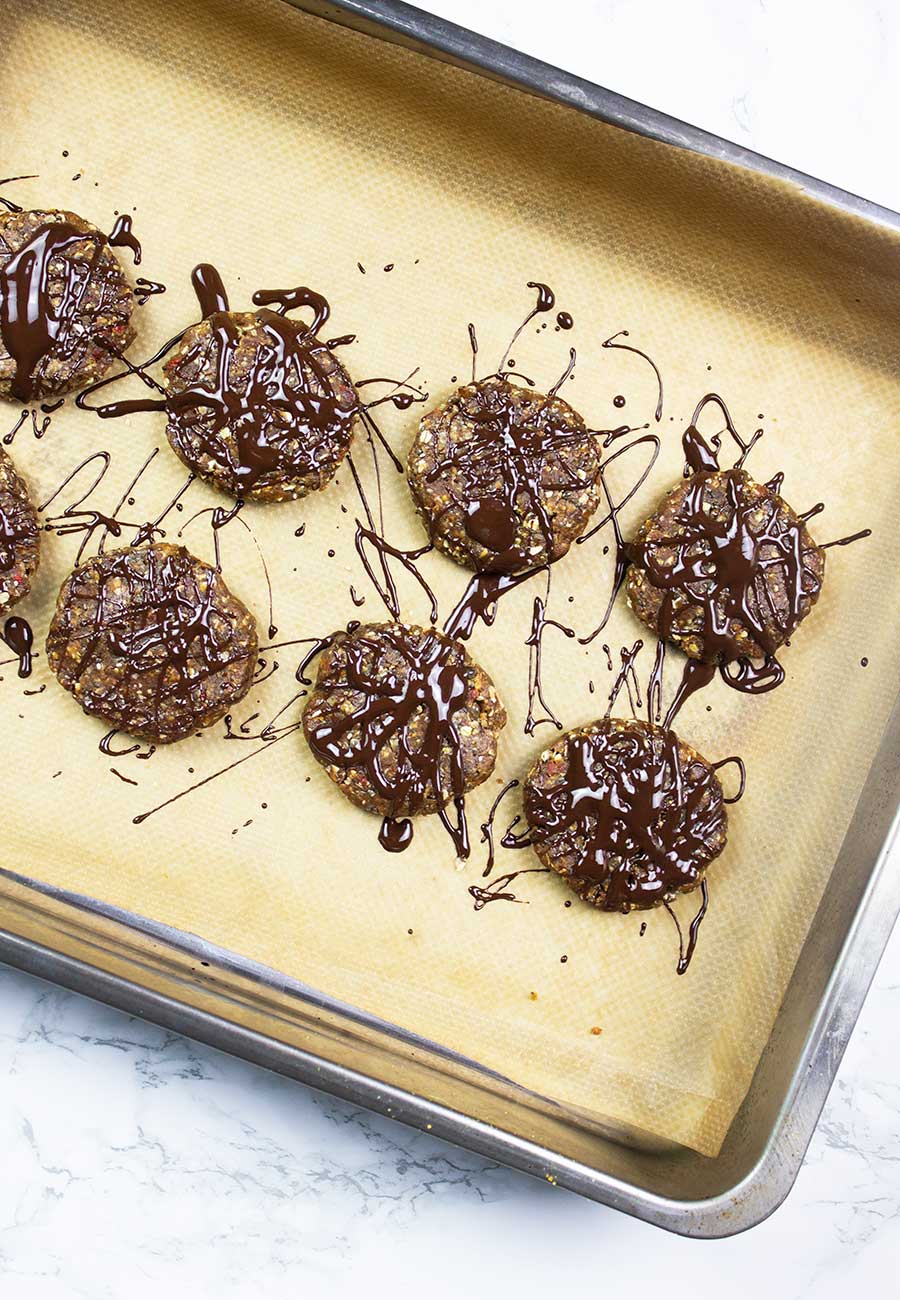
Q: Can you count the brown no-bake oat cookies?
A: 8